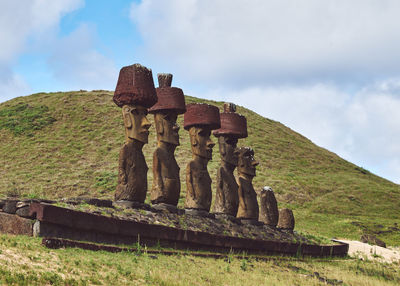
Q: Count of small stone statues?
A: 2